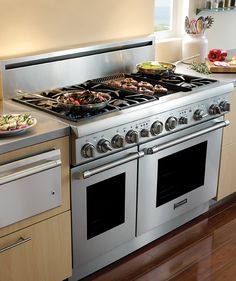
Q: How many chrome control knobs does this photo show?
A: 11